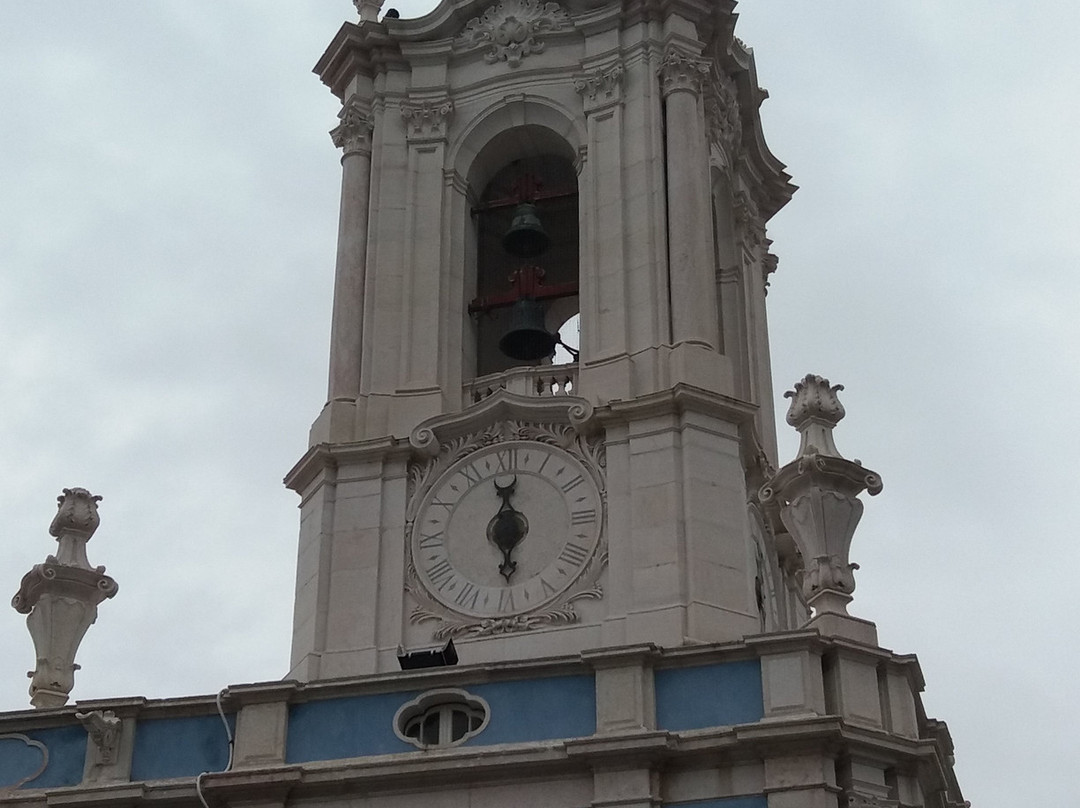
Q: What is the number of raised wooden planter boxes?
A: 0